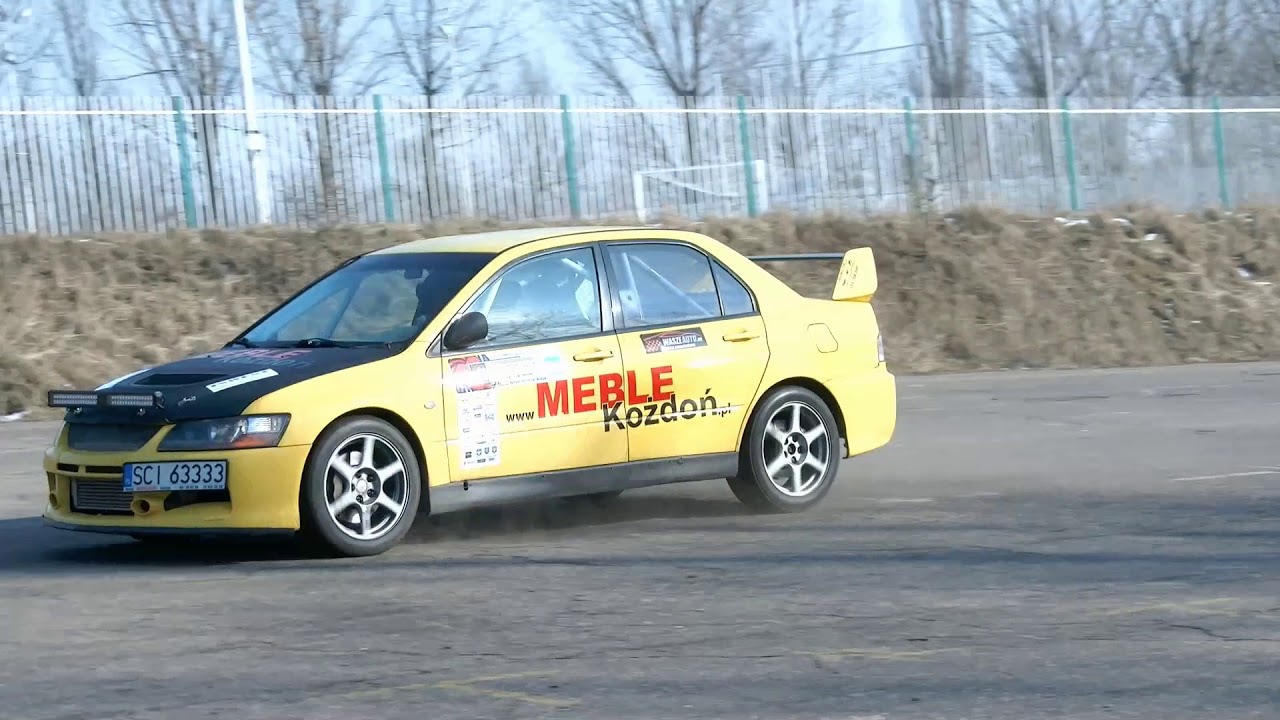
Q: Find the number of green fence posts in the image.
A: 7